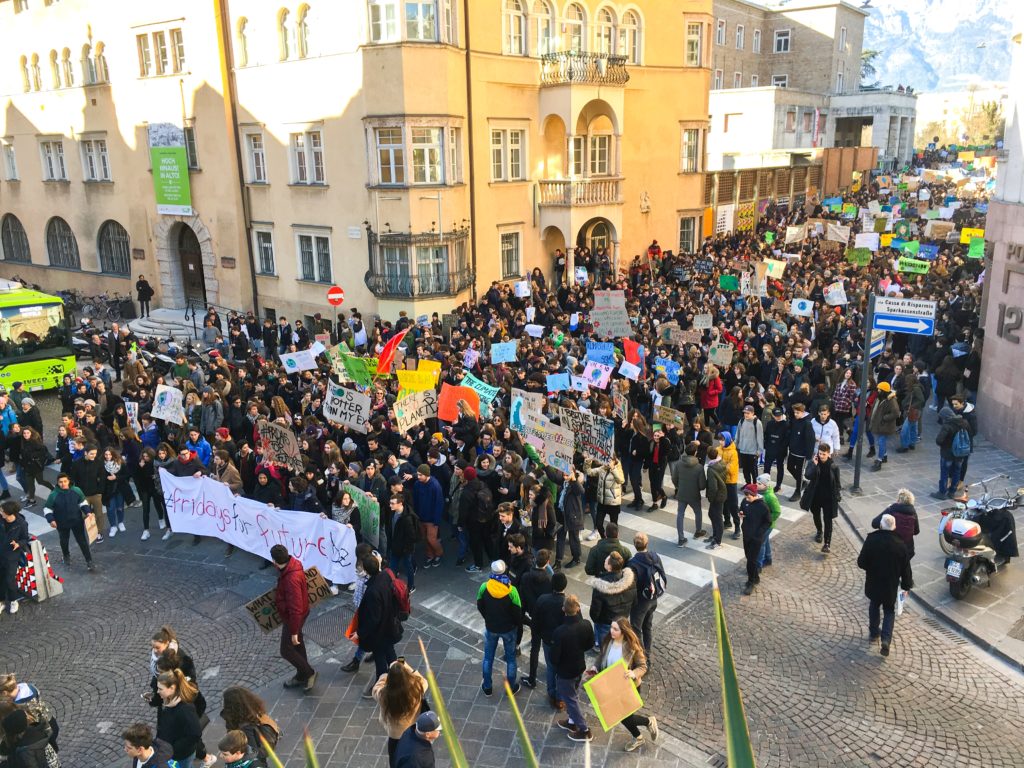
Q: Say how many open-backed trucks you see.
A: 0